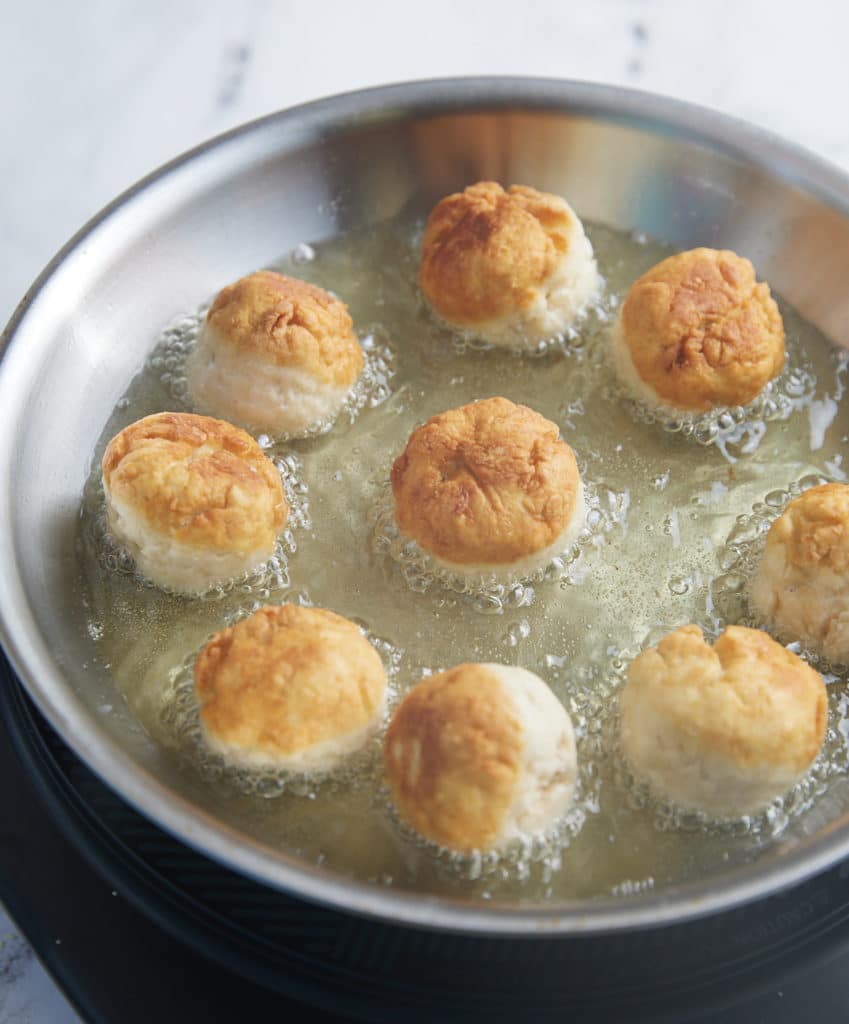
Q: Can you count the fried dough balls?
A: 9